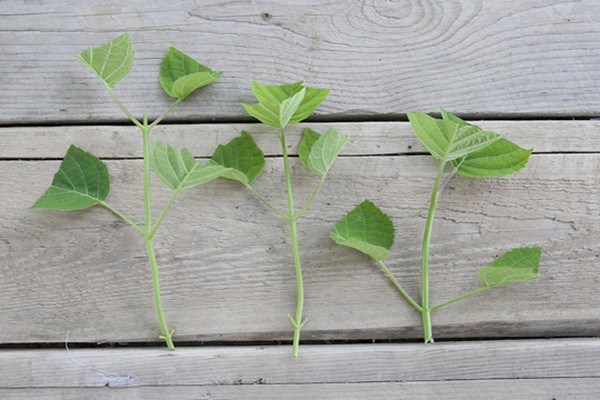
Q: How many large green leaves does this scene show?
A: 12